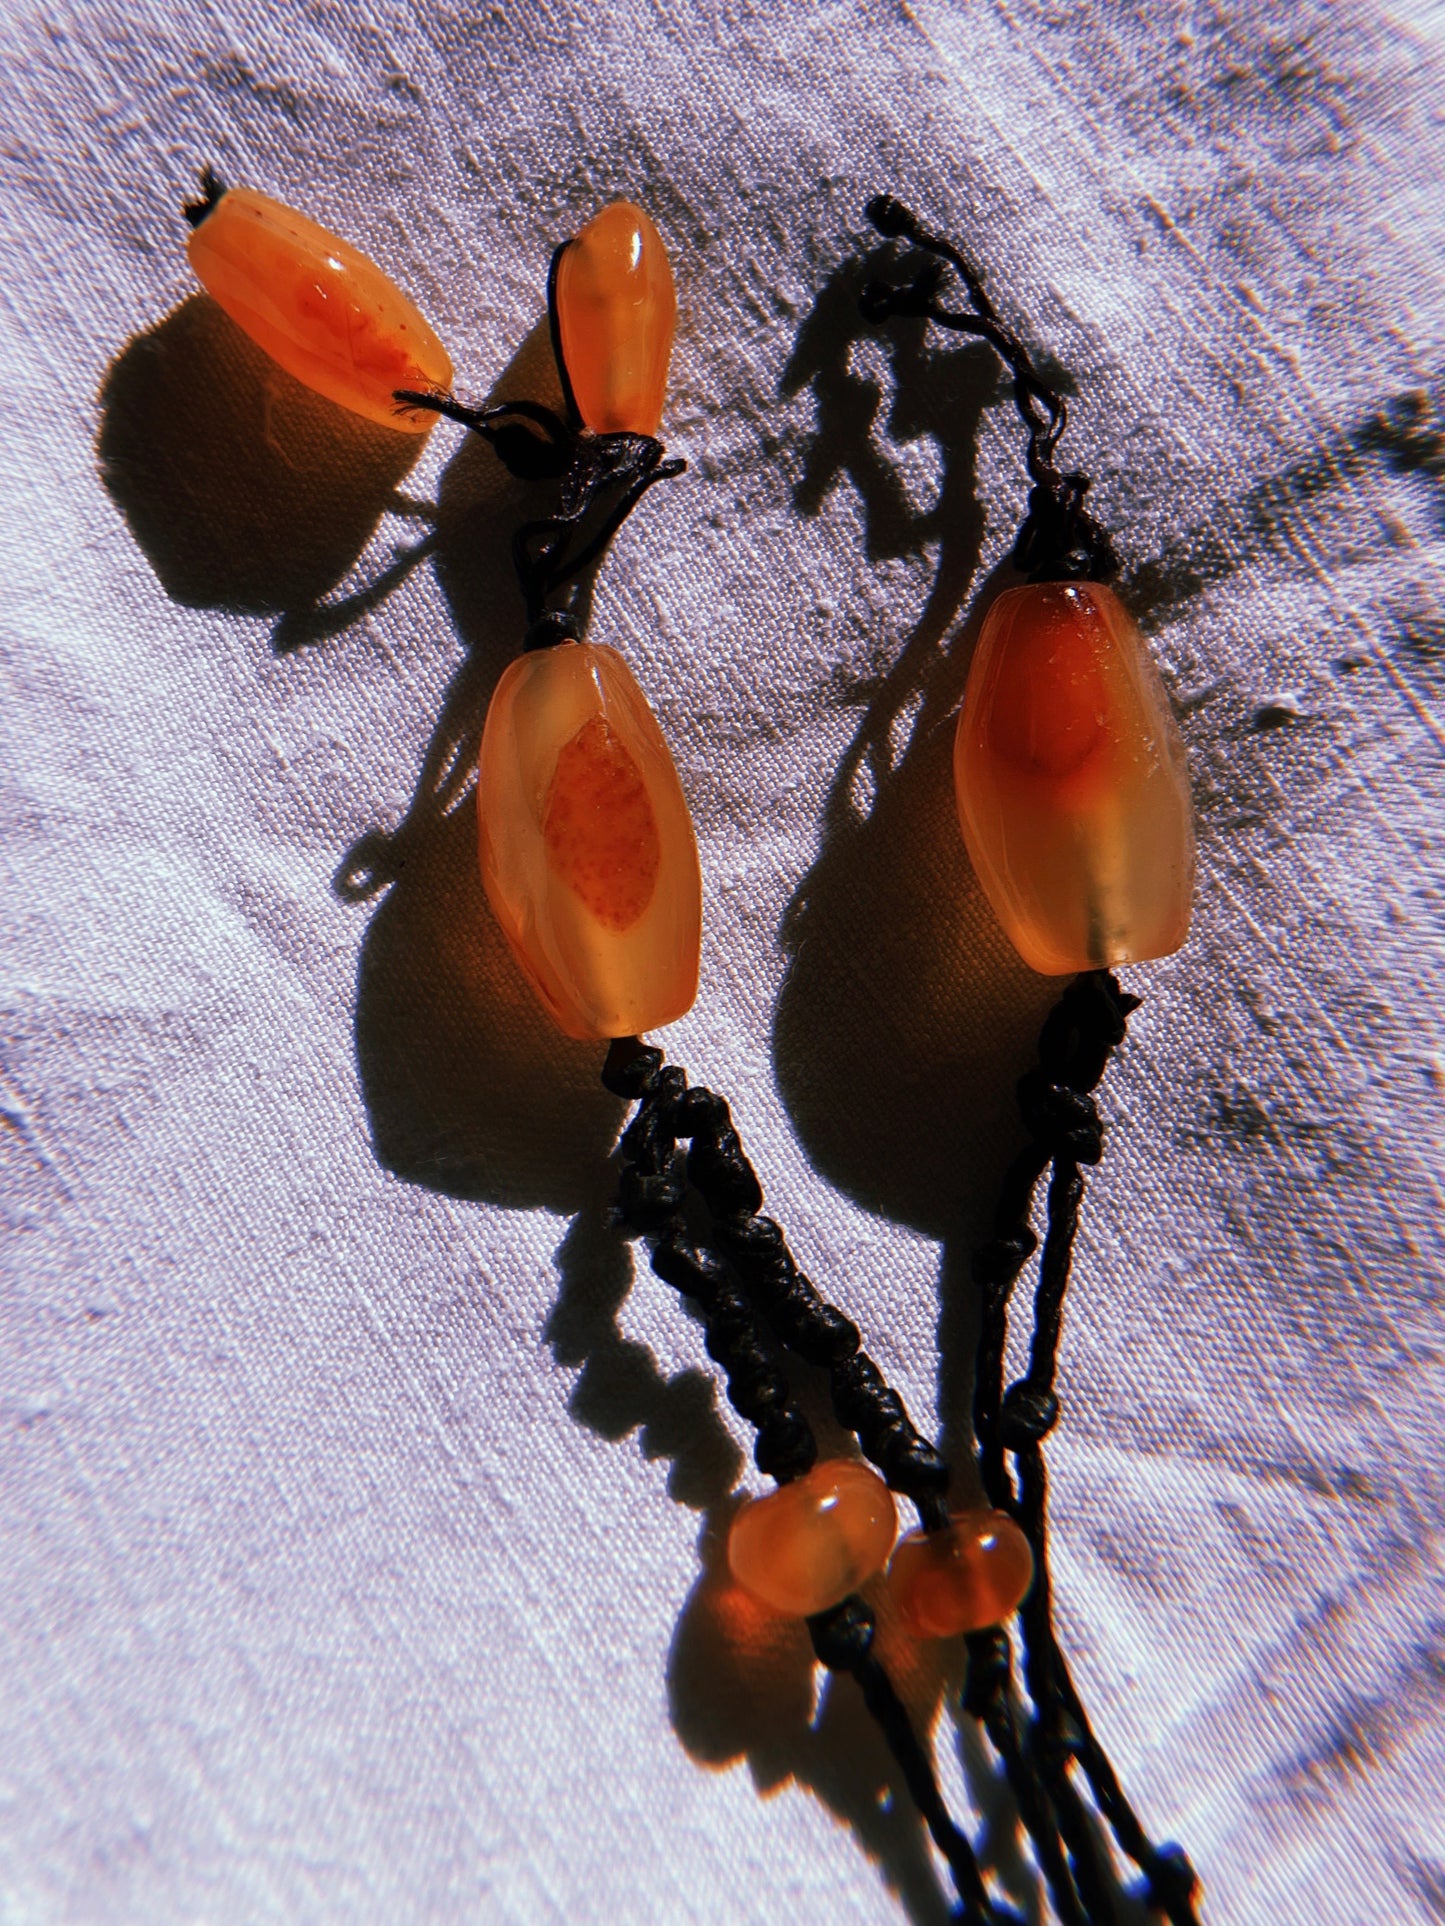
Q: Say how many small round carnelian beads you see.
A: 2